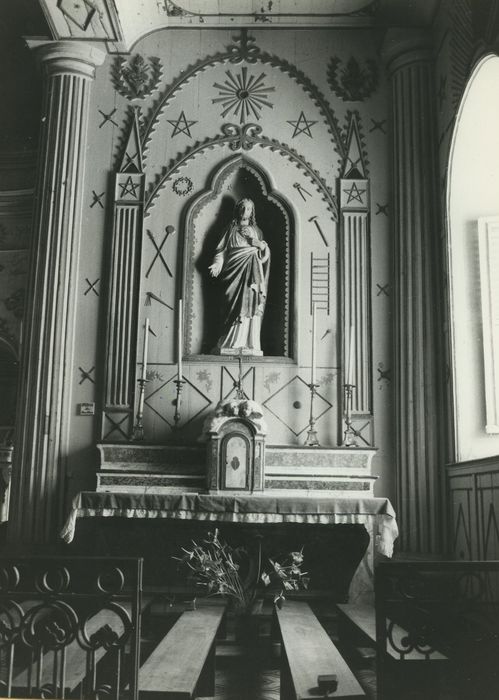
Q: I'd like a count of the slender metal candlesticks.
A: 4